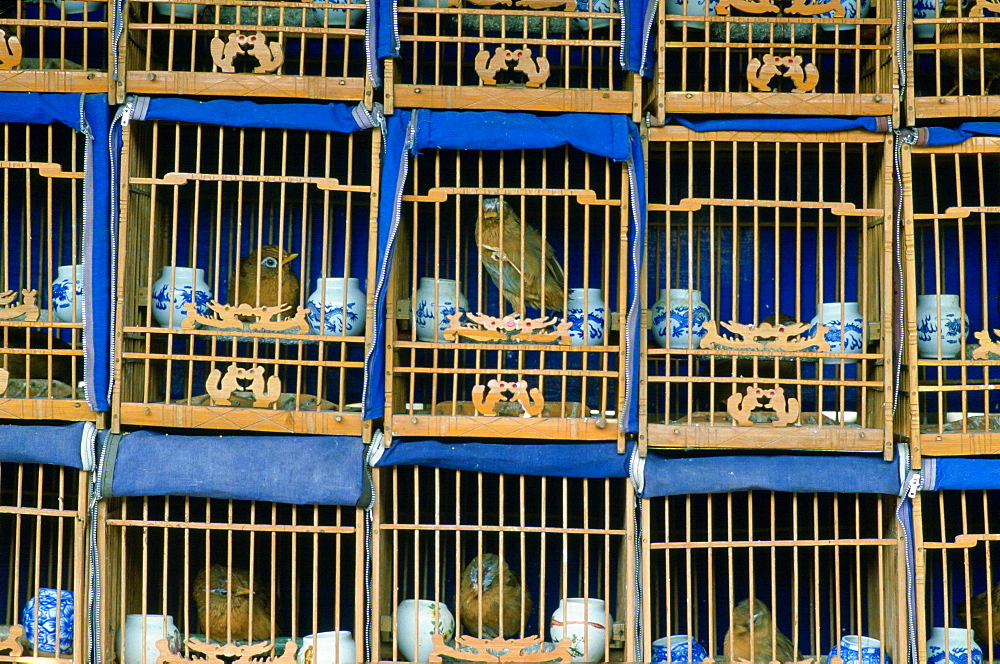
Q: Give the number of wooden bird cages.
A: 15